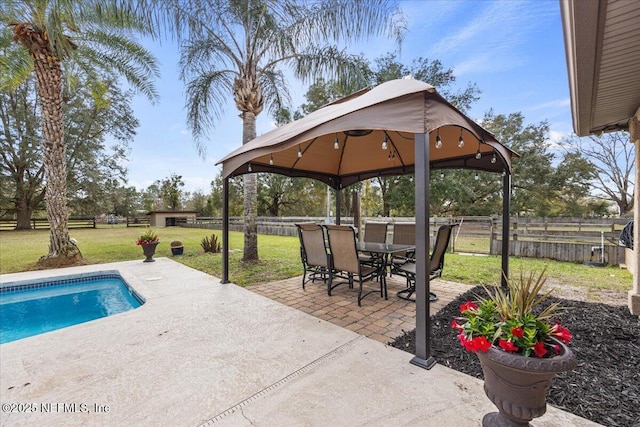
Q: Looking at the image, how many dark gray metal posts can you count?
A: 4